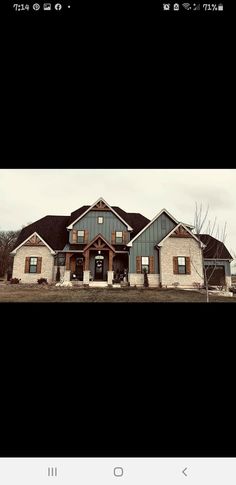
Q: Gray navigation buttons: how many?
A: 3